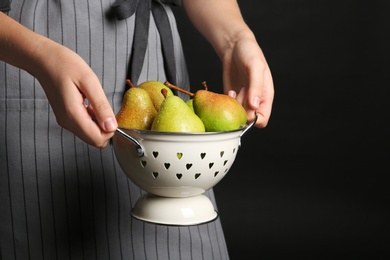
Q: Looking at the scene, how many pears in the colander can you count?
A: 5